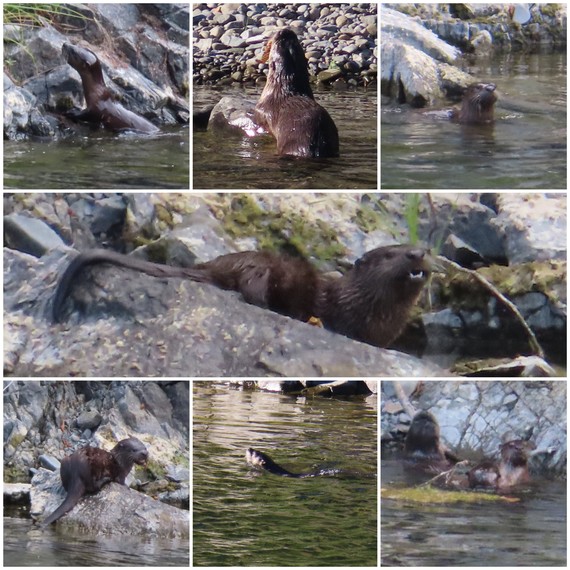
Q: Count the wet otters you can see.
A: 8